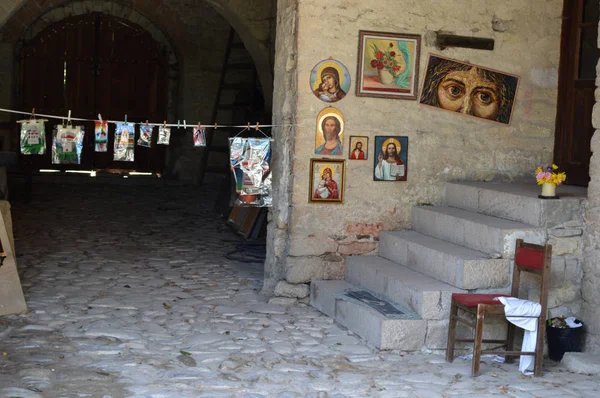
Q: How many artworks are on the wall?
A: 7